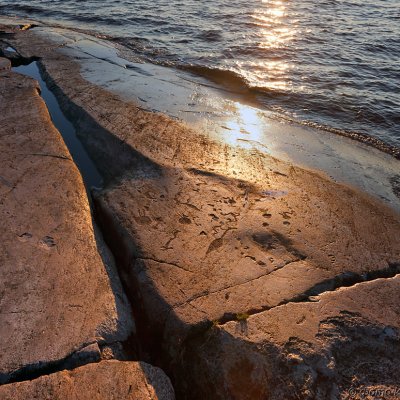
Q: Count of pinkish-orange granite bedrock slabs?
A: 4